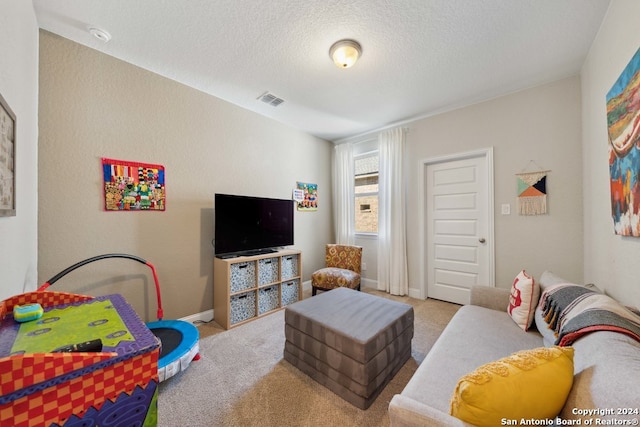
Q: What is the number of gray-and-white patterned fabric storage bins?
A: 6